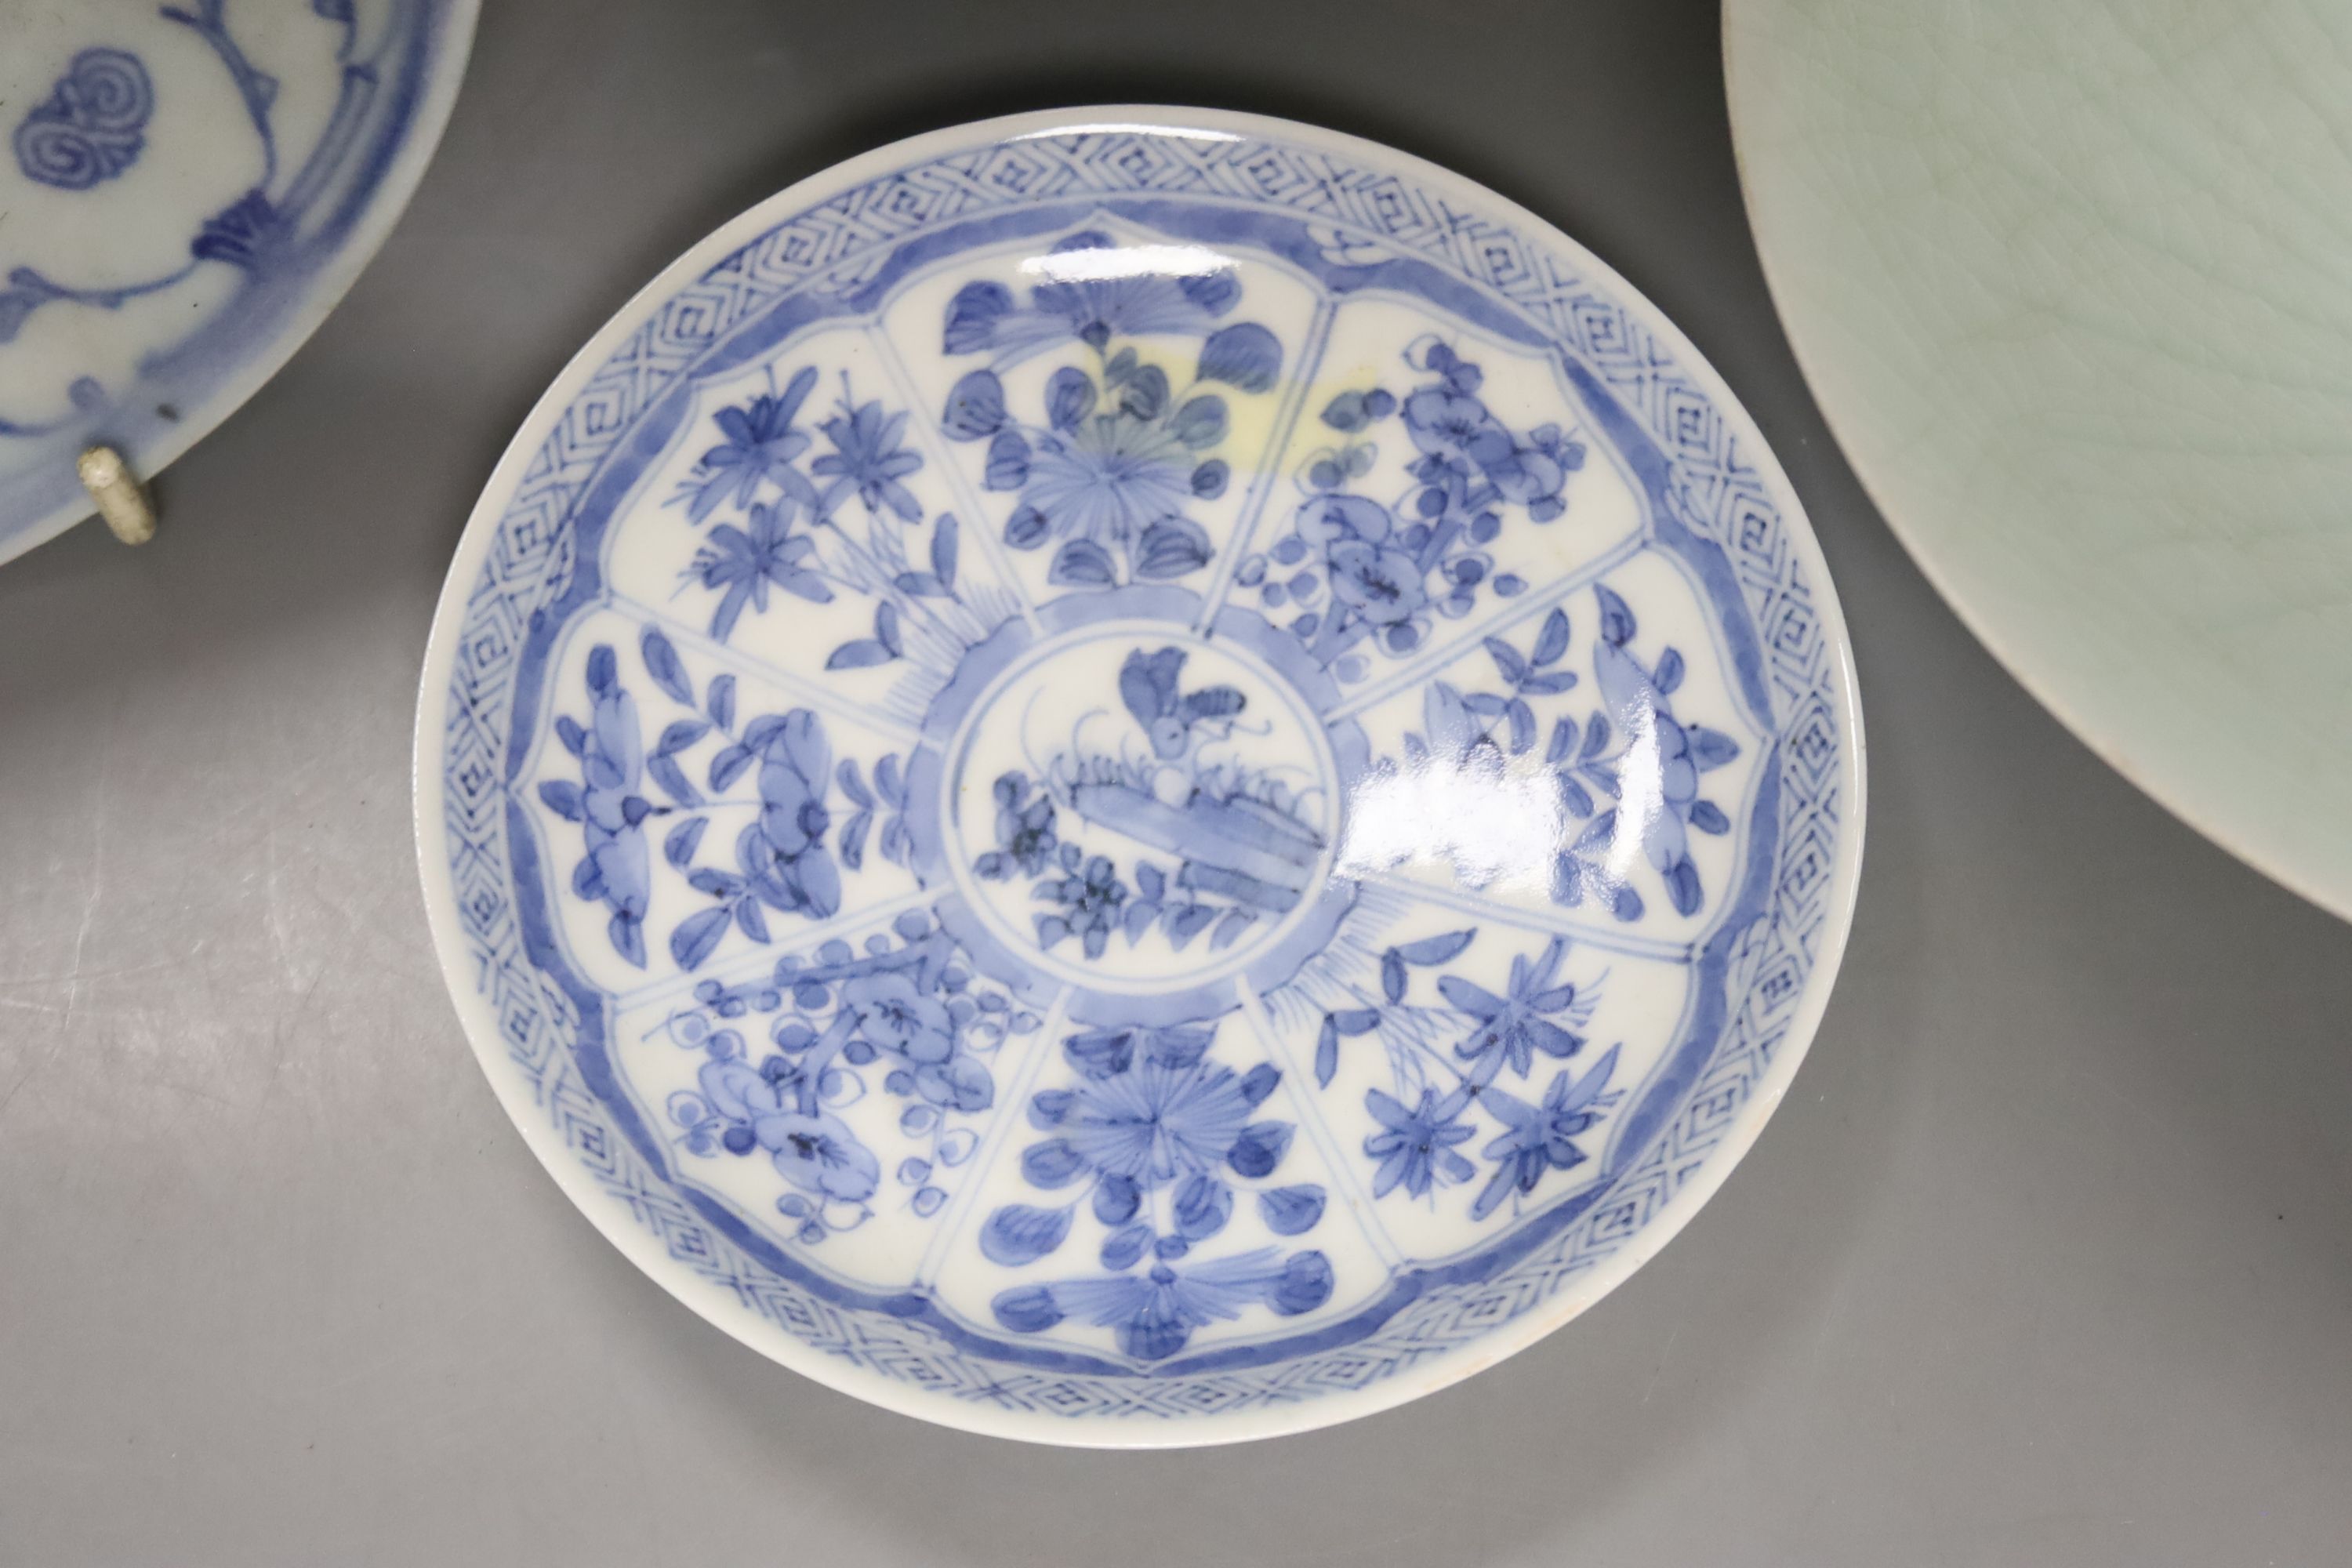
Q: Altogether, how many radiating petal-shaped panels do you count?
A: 8